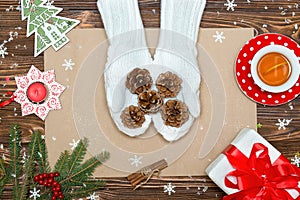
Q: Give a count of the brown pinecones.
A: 5